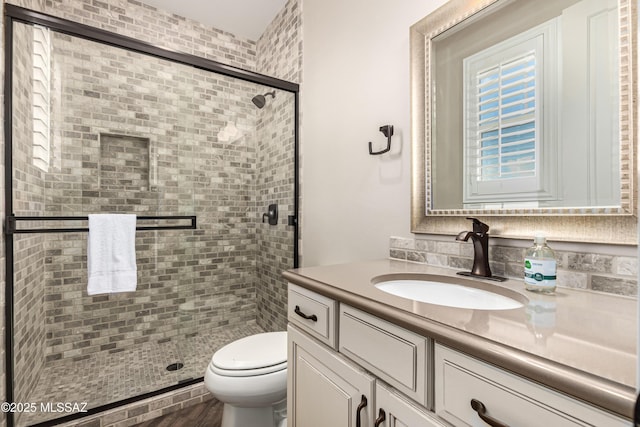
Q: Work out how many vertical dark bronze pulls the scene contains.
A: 2